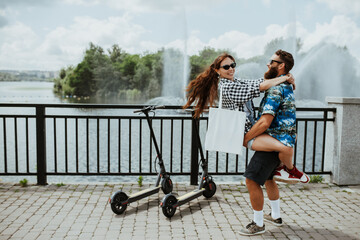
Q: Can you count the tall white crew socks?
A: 2